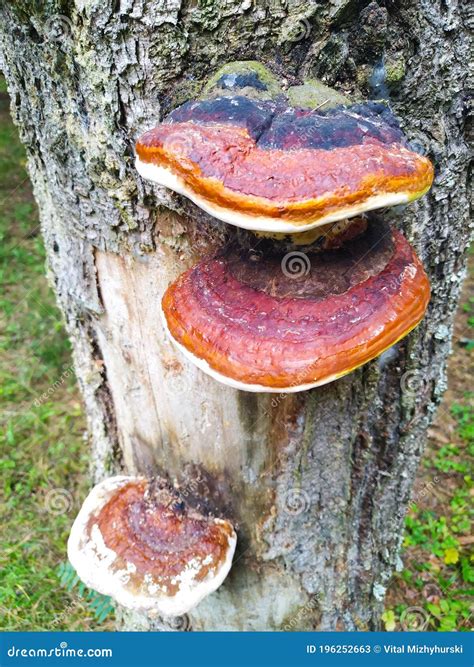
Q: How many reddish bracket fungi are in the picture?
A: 3